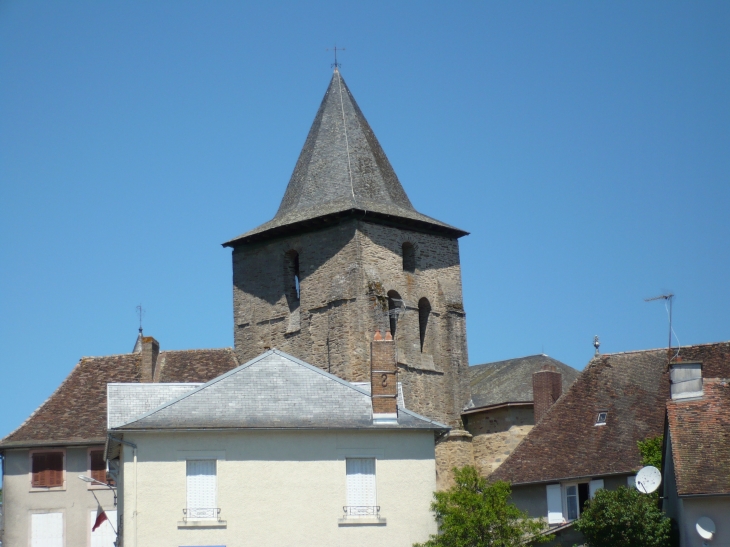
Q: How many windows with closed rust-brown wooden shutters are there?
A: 2